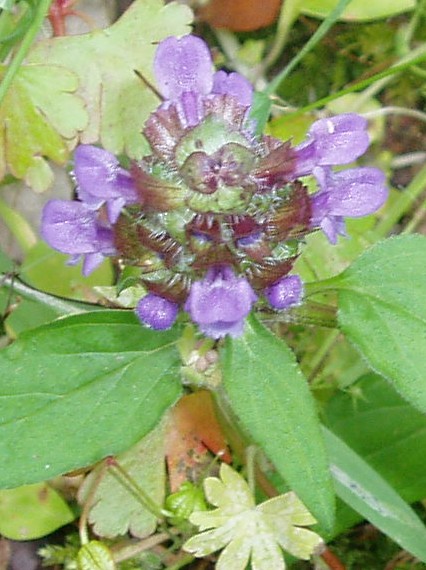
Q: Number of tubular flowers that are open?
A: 7